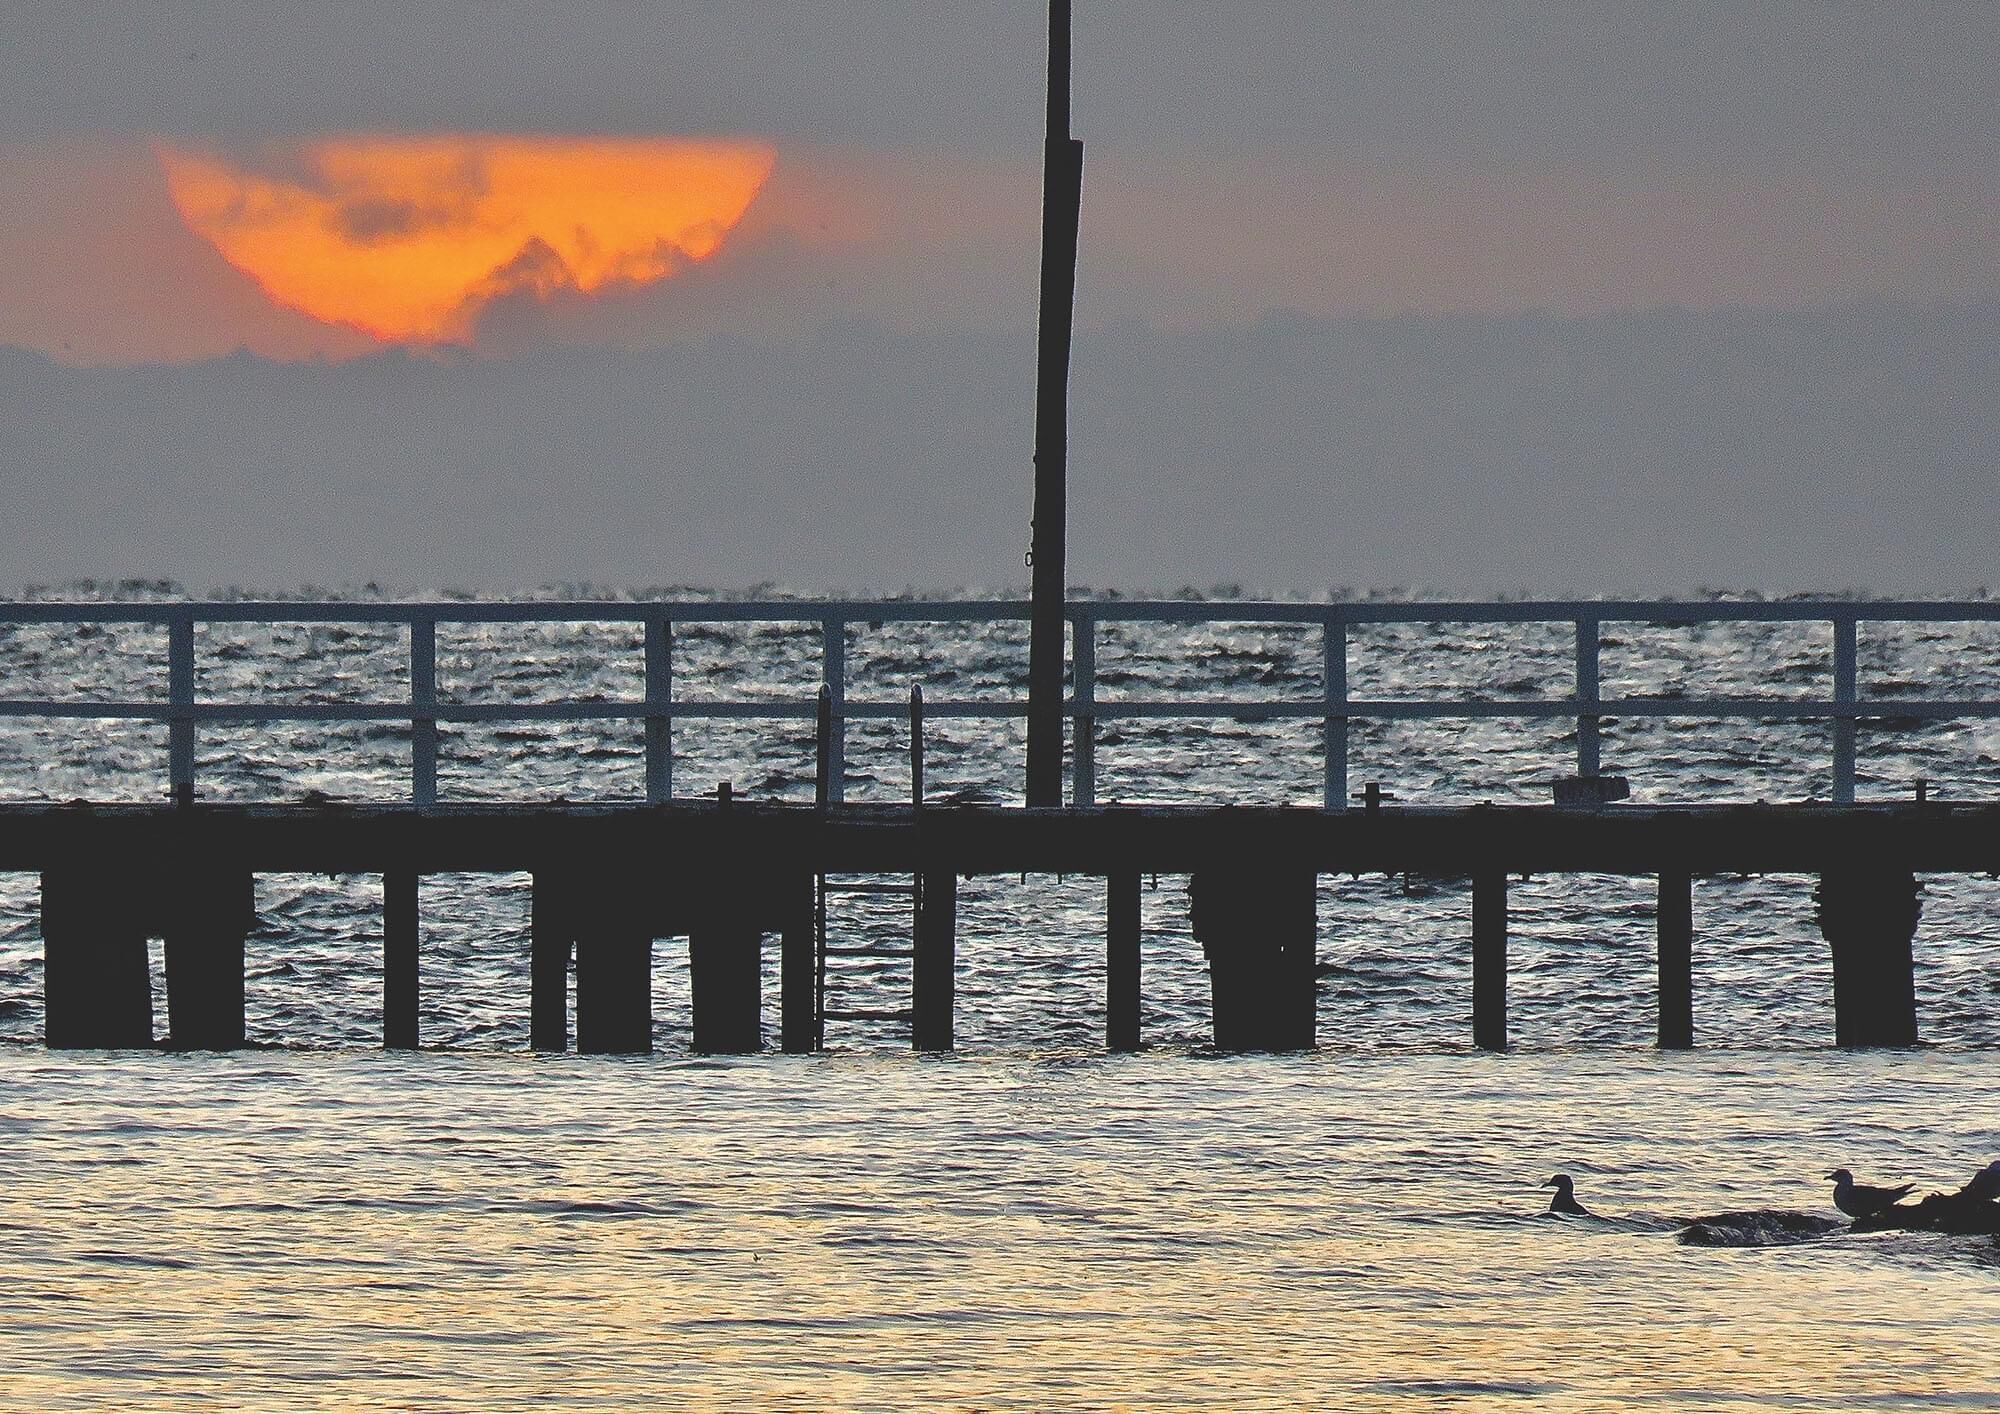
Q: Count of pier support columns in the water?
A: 13